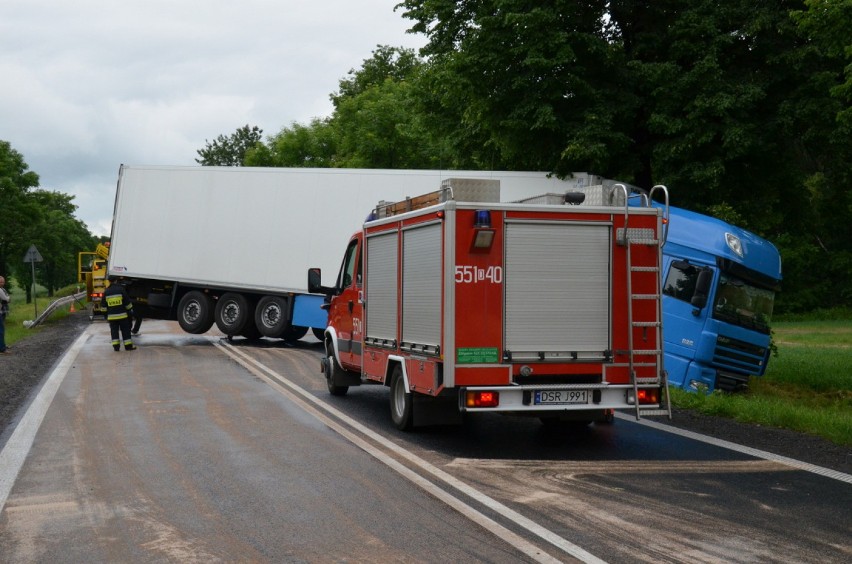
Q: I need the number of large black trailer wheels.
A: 3